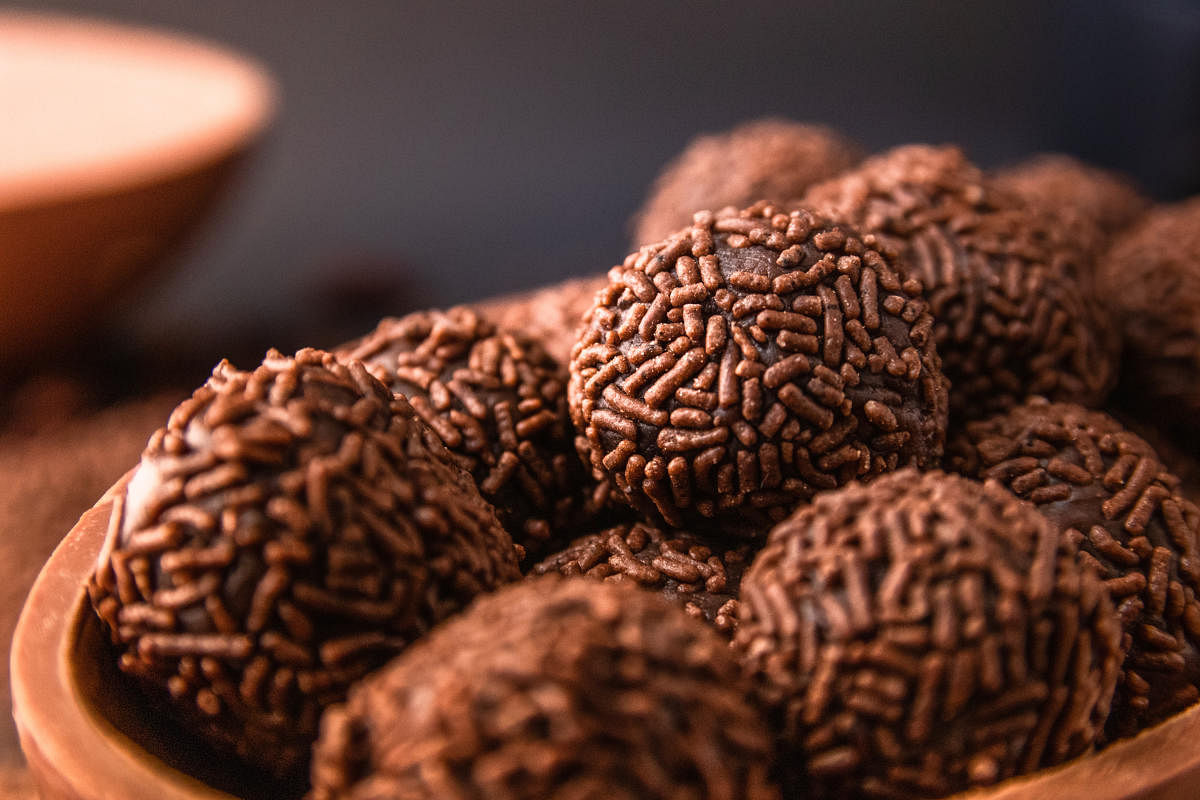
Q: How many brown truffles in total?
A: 12